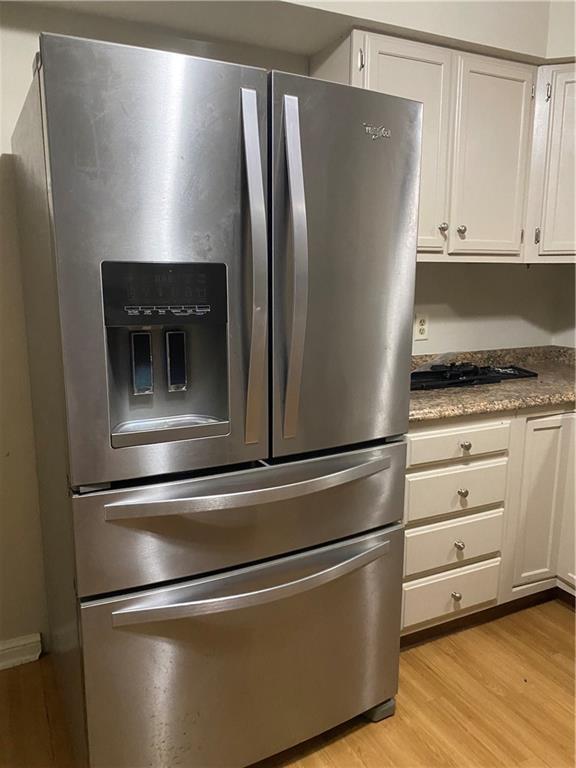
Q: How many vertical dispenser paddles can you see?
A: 2